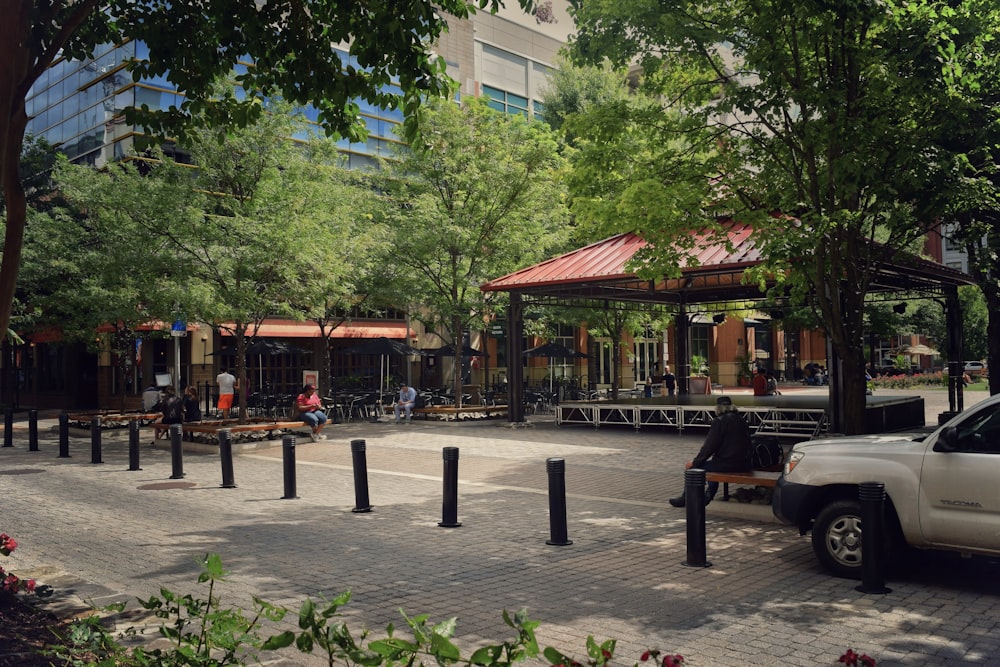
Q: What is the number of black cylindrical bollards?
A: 13